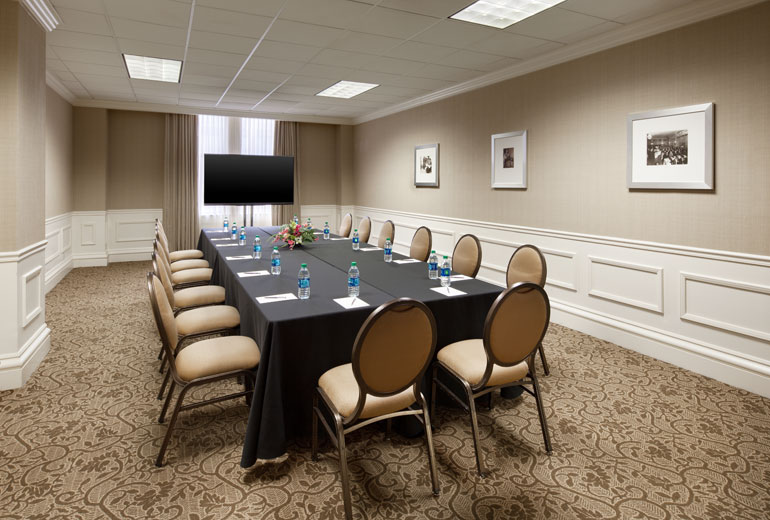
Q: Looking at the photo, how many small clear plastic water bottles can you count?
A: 14